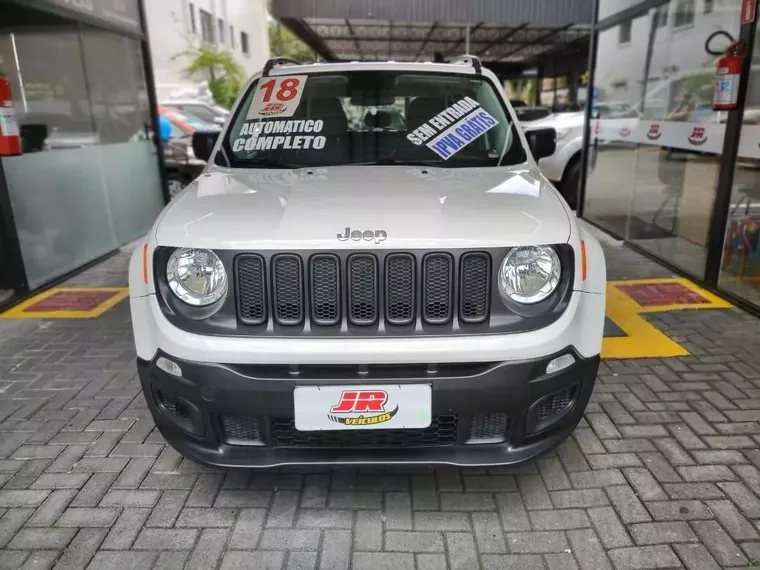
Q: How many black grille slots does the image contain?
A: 7